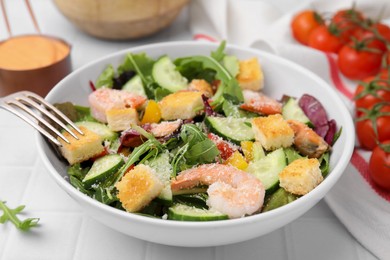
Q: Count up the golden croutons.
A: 7